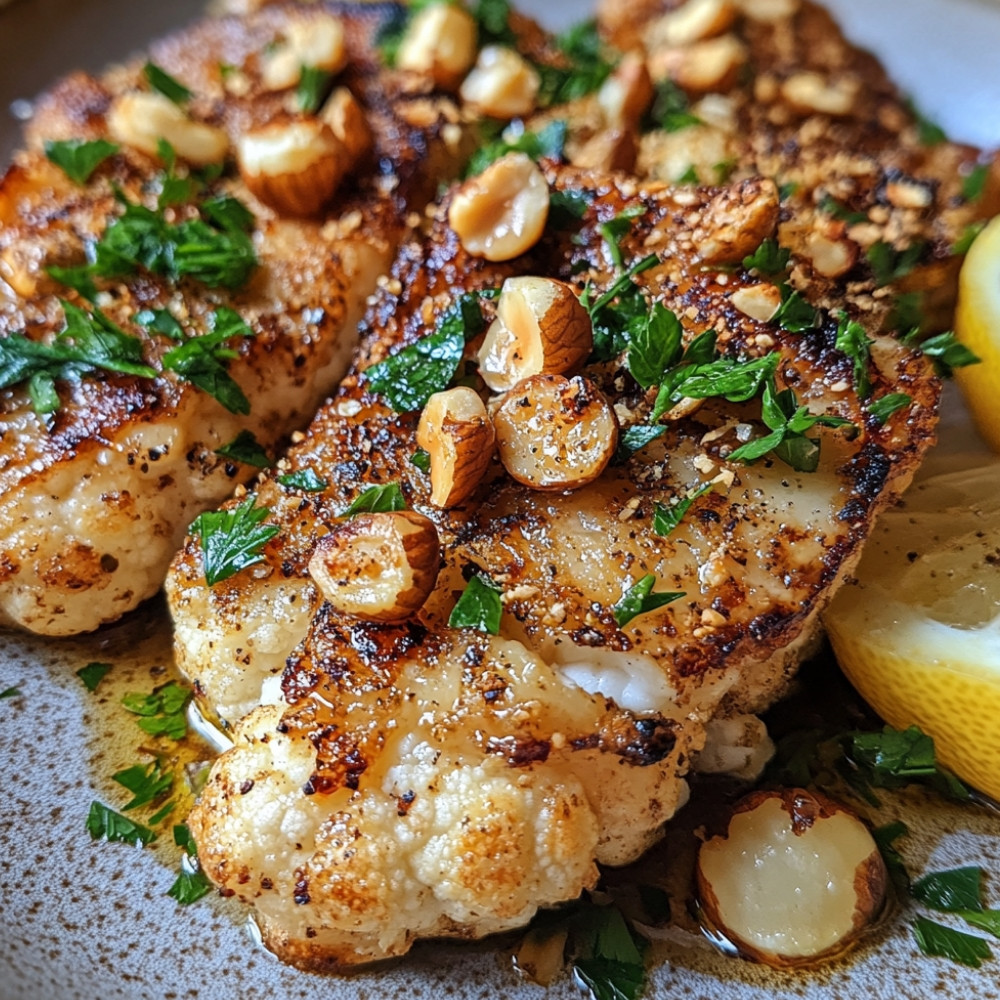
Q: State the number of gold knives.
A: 0